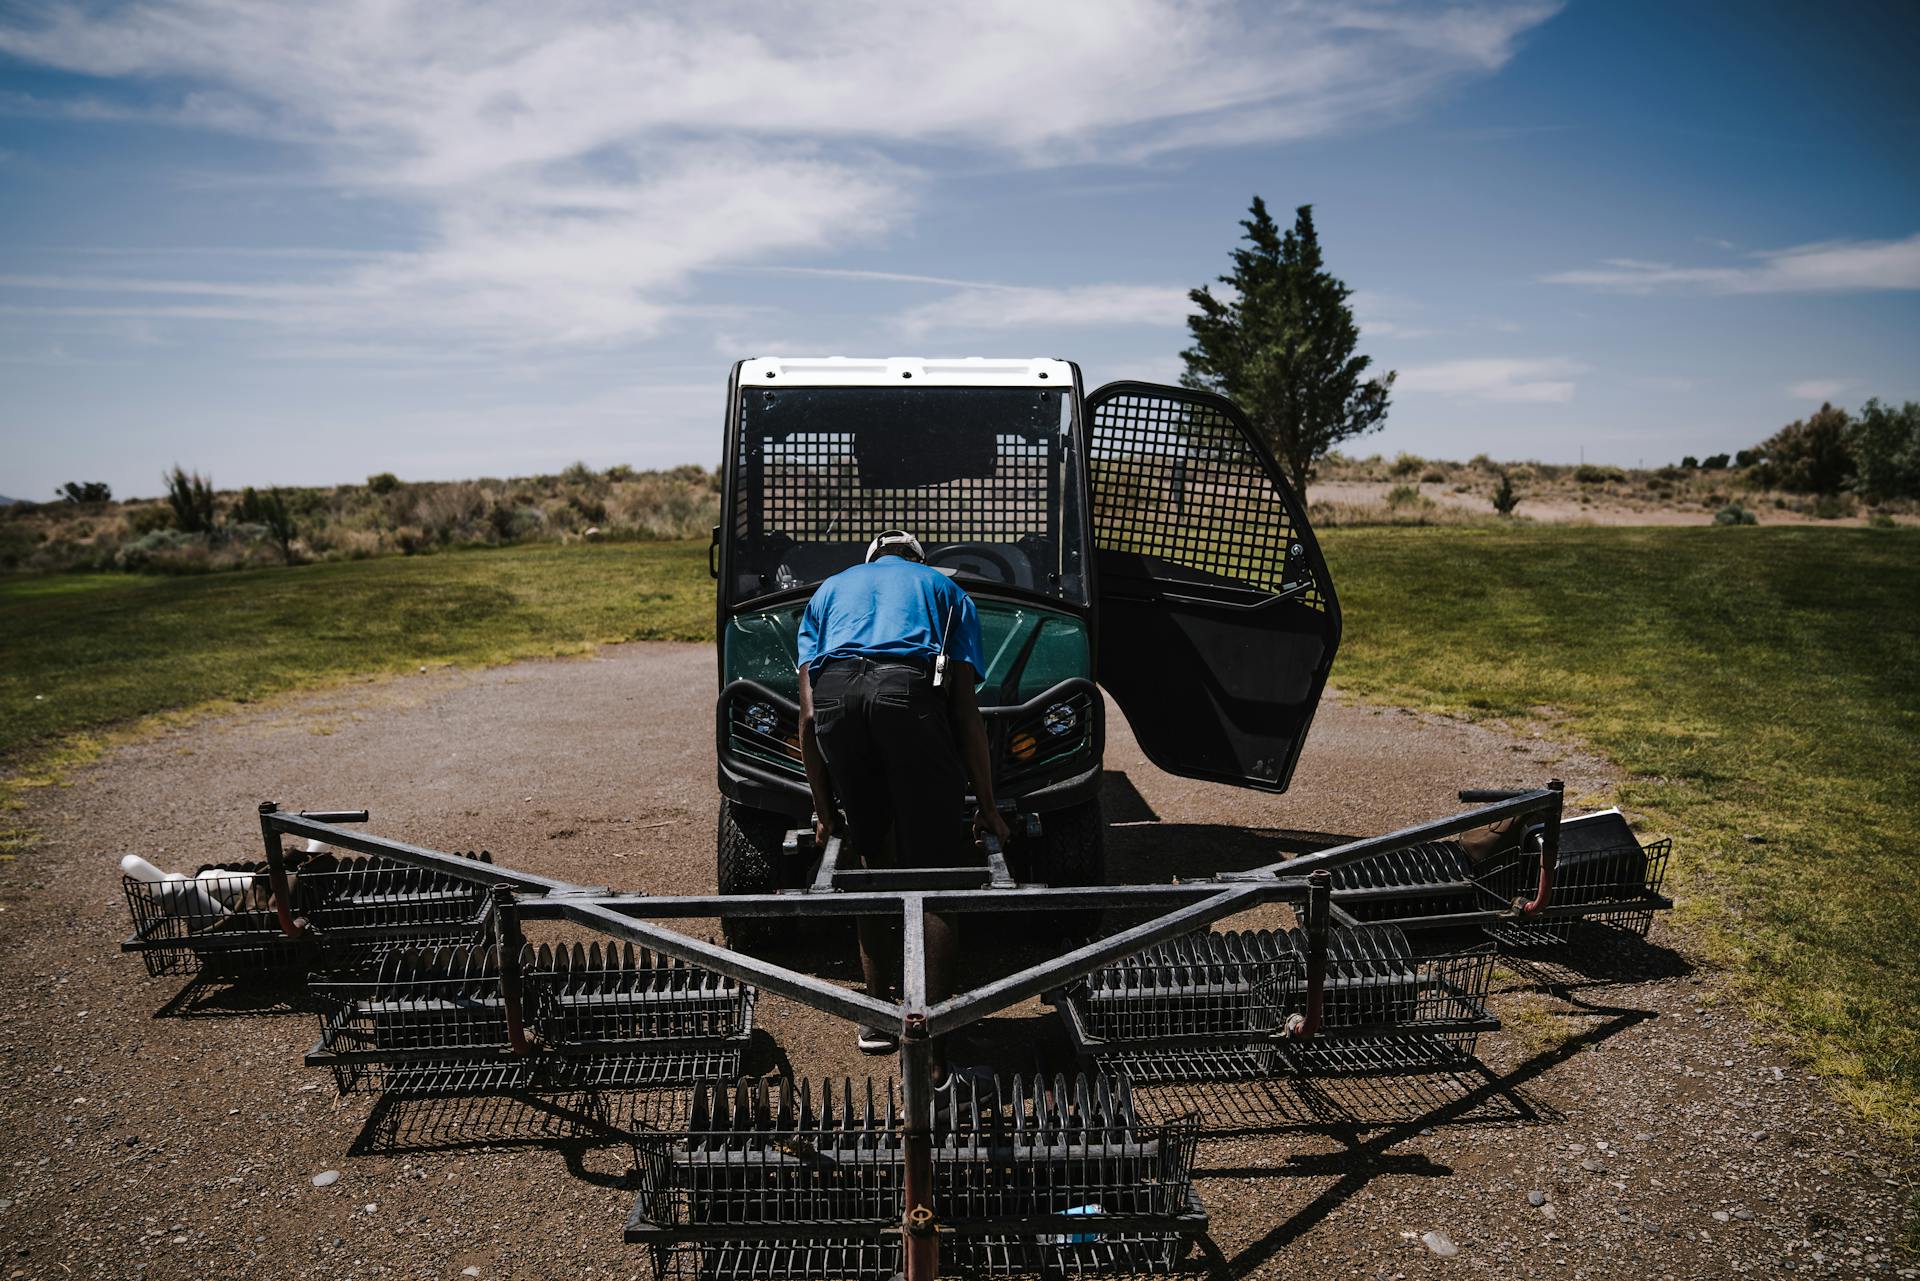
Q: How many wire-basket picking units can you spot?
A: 5